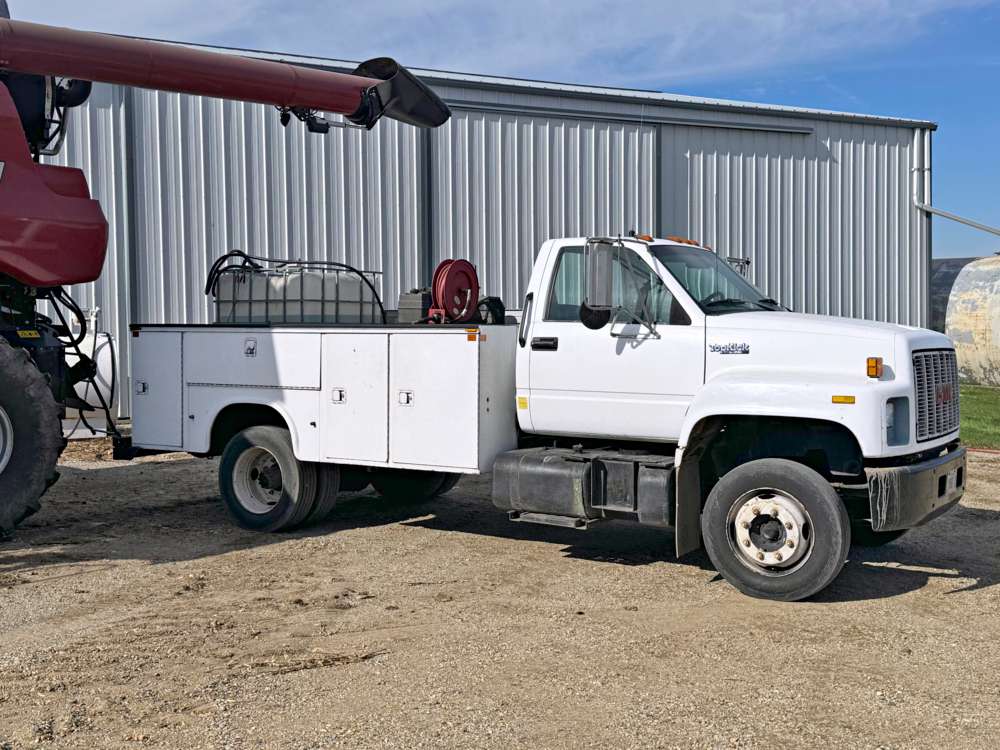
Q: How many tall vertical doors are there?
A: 3